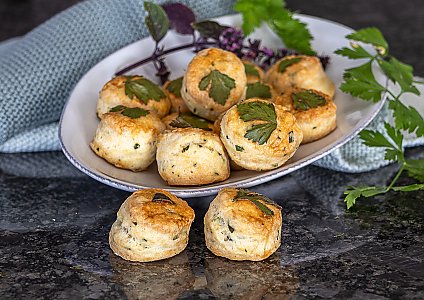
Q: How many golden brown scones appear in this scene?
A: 13